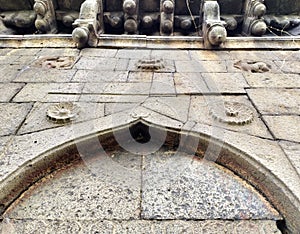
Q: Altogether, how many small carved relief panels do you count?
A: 5